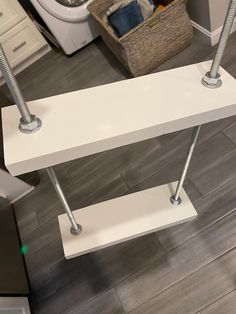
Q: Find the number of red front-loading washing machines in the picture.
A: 0